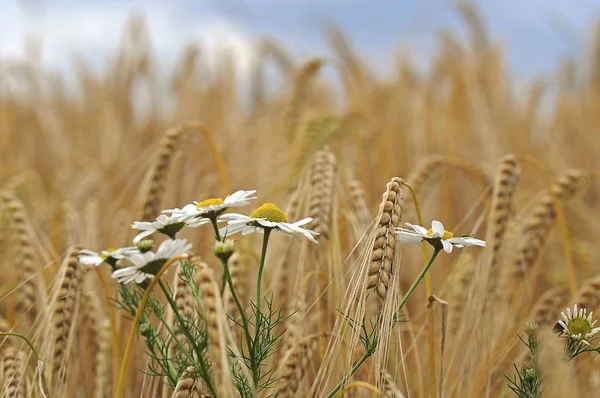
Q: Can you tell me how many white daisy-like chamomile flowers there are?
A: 7